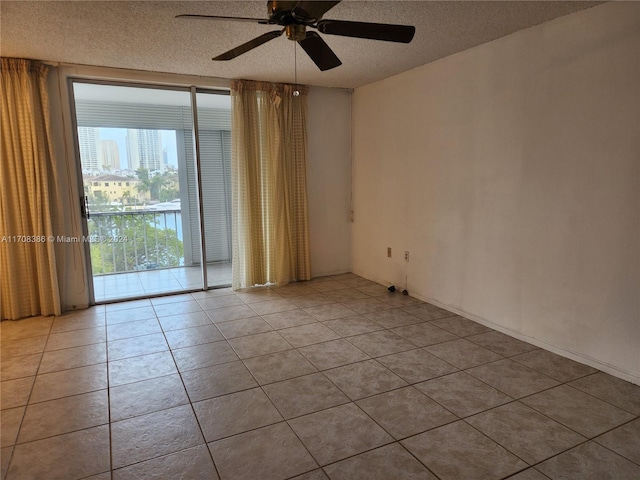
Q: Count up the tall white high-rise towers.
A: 2